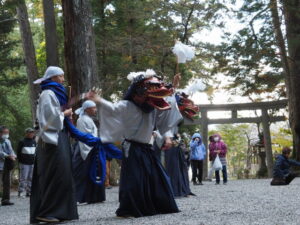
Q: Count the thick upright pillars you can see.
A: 2